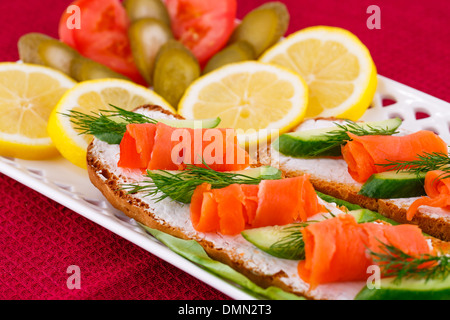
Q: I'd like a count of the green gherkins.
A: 7